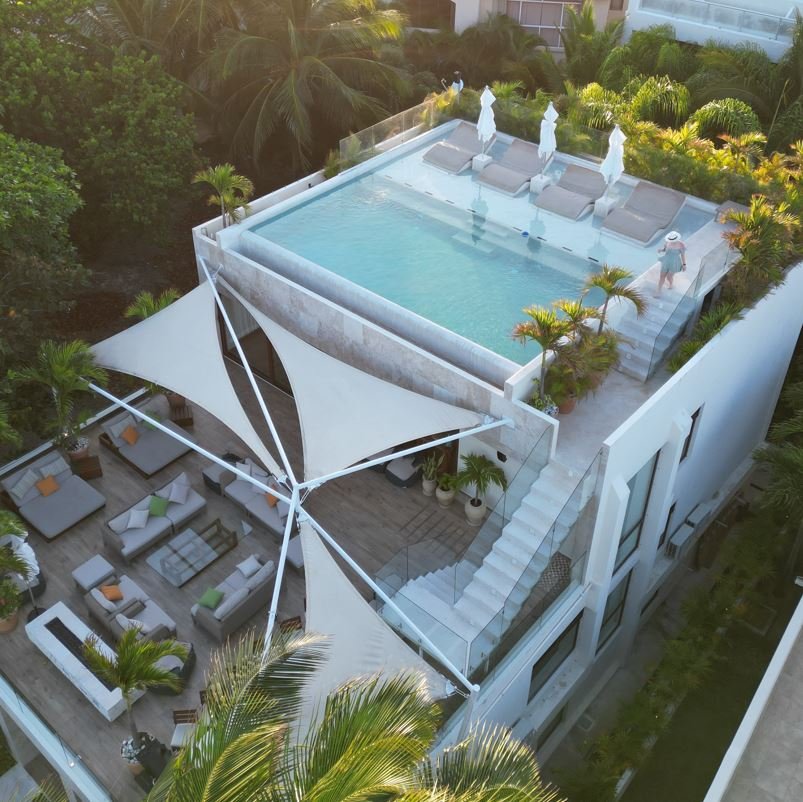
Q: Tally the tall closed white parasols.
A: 3